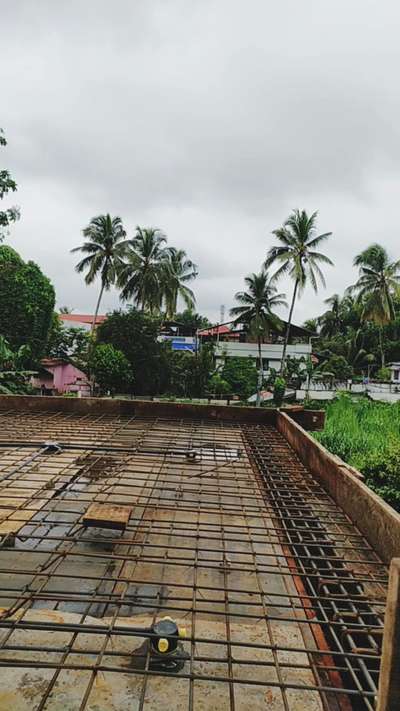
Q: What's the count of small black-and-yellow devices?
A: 1